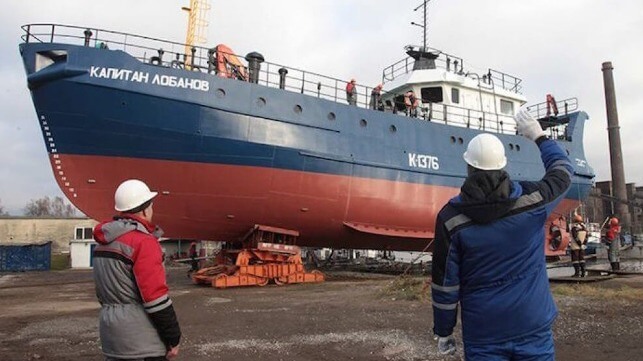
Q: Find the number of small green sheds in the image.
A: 0